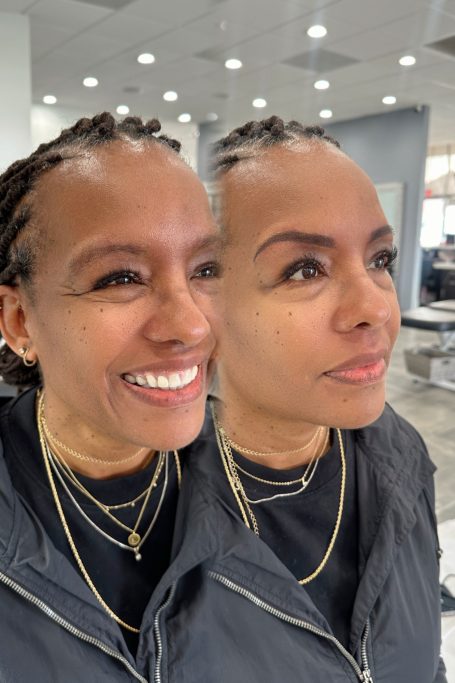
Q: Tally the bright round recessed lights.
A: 13